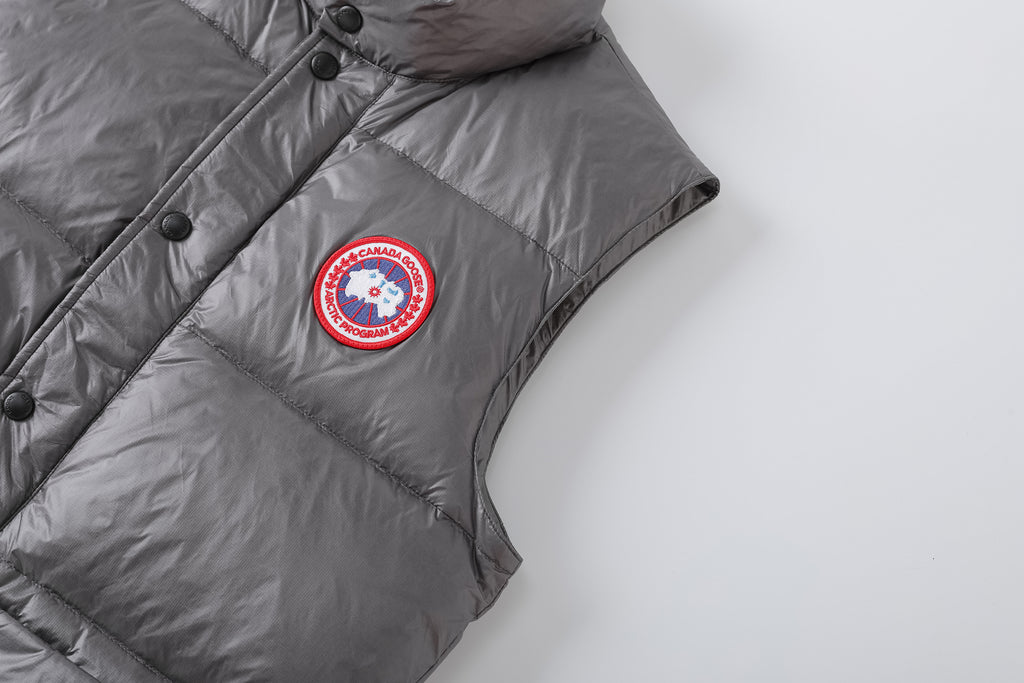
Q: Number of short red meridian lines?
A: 12